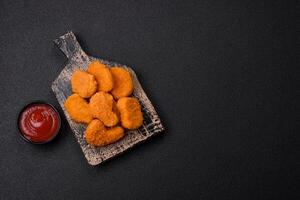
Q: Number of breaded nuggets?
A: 7